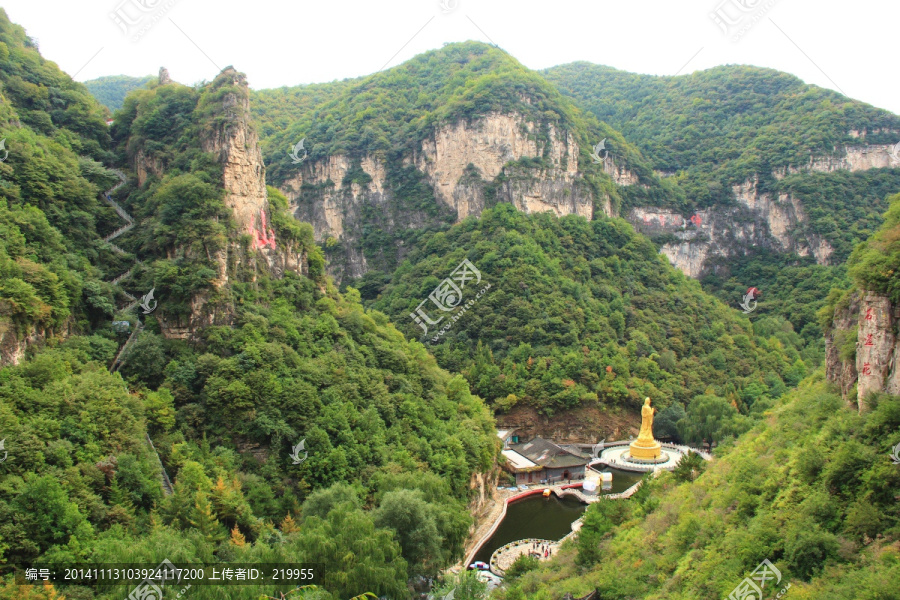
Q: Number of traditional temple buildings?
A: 1